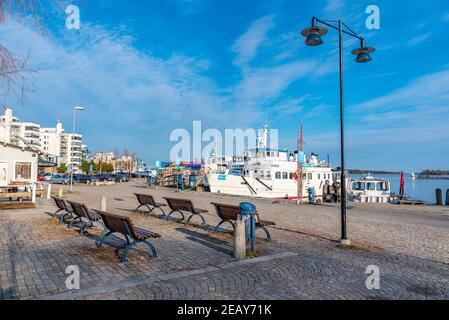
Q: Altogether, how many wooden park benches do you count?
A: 6